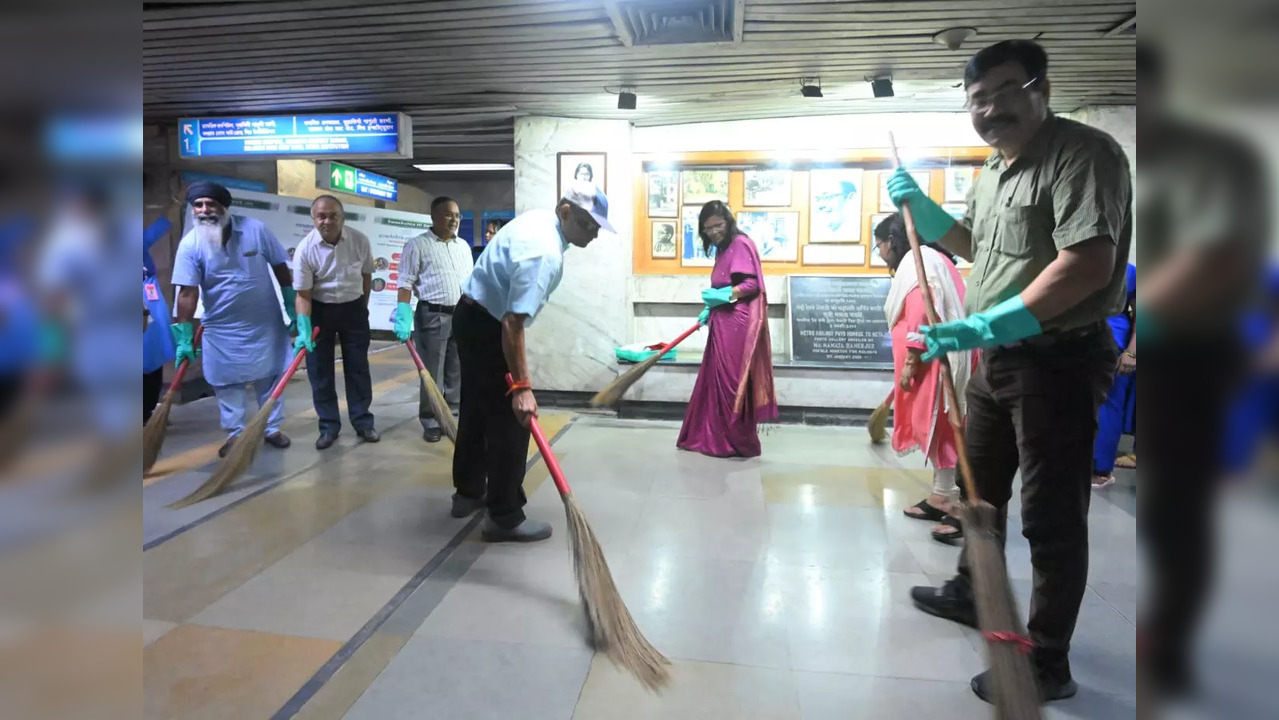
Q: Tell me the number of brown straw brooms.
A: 7